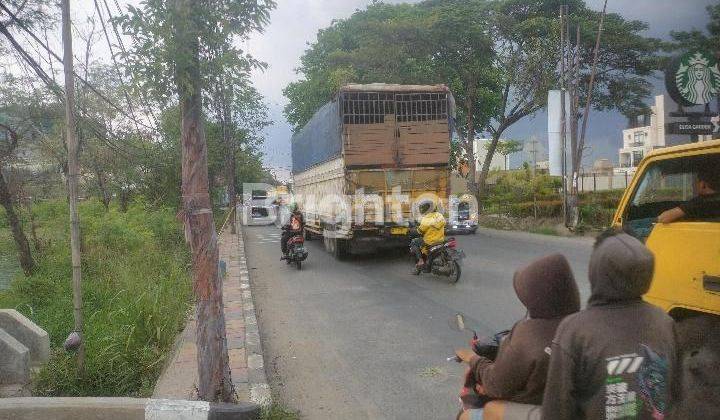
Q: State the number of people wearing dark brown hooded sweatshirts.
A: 2